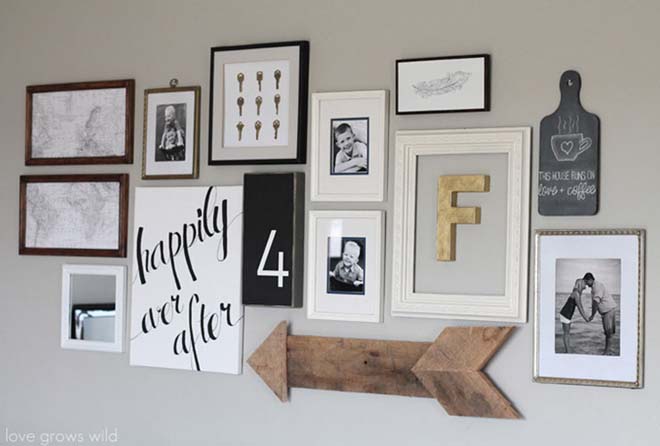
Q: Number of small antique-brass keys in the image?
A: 9